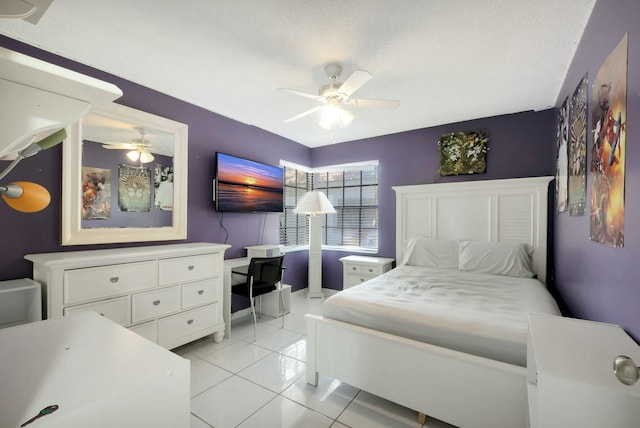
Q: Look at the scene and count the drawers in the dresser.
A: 7